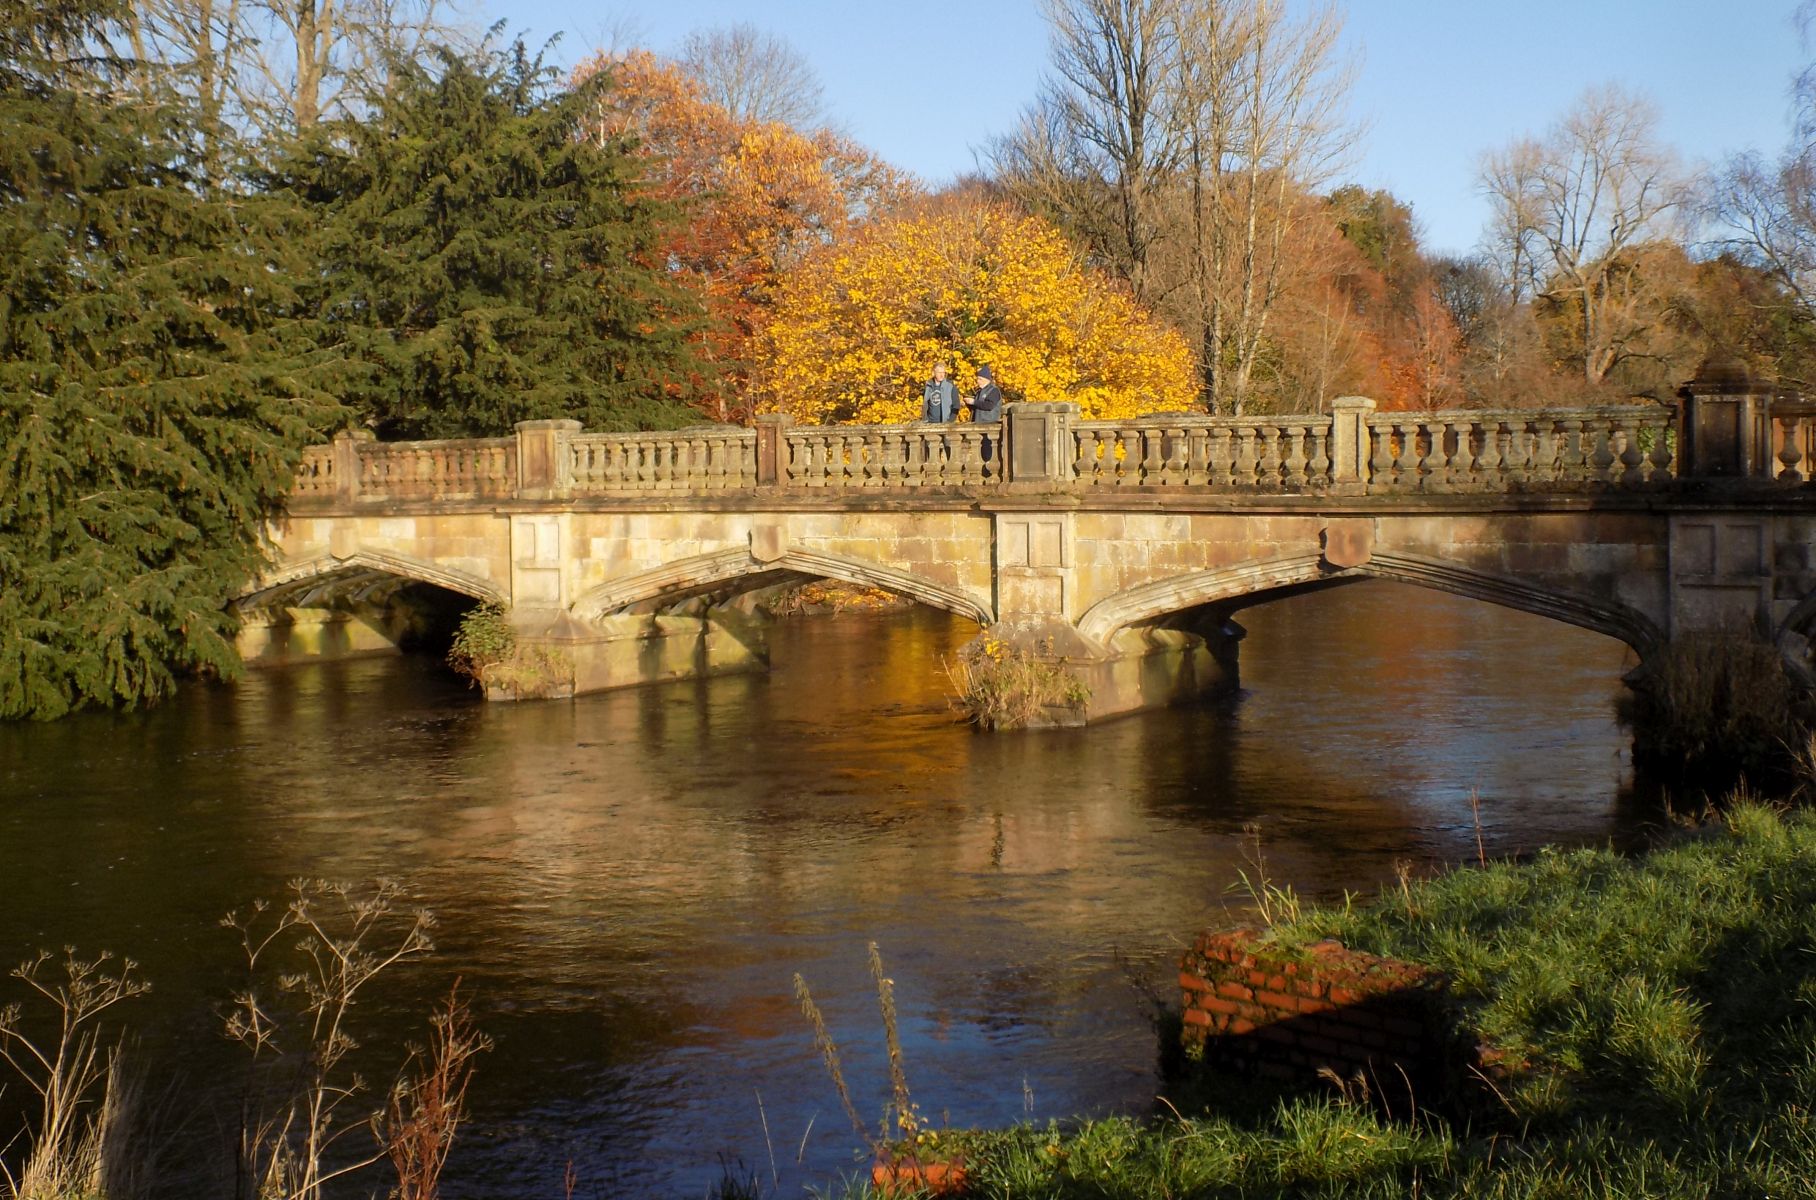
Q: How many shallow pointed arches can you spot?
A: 3